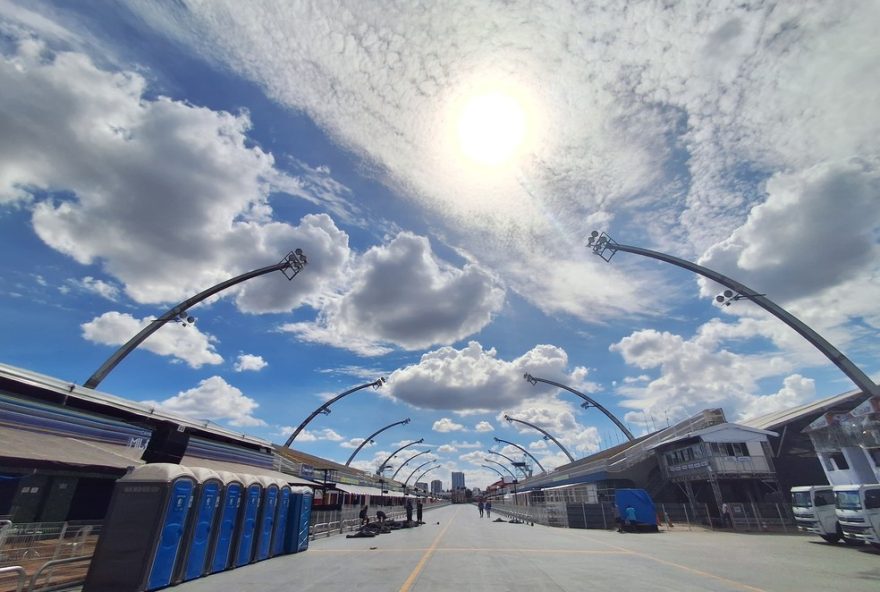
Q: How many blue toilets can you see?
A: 7